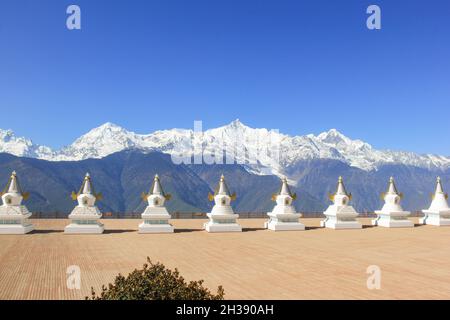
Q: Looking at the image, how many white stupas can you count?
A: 8